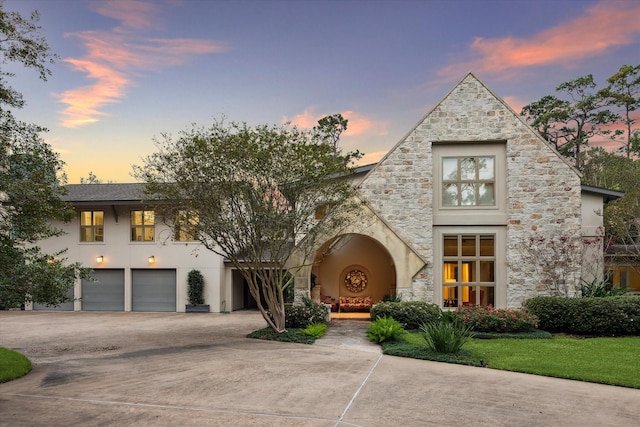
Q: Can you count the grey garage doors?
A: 3